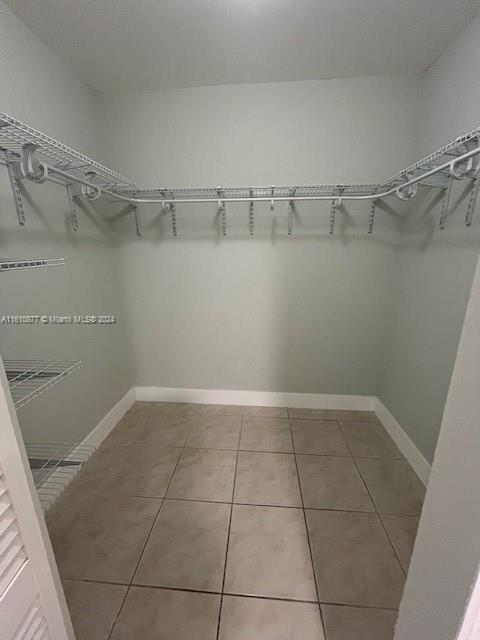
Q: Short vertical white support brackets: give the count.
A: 11